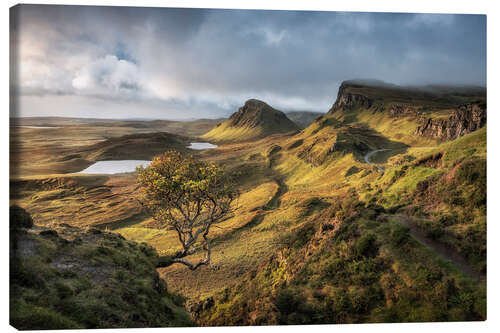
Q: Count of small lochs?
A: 2